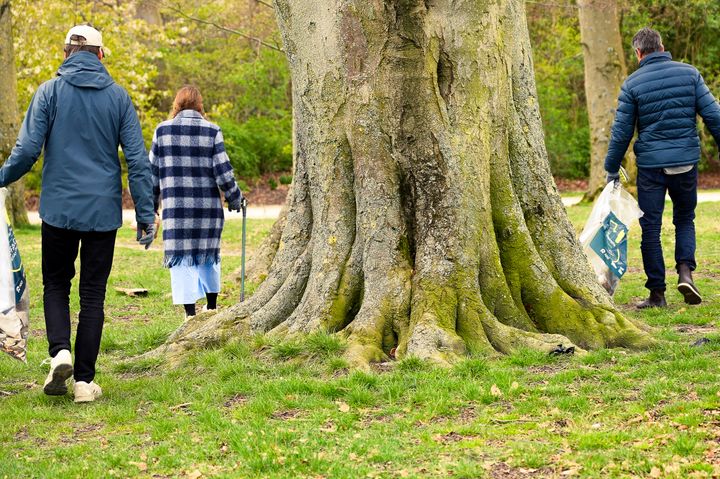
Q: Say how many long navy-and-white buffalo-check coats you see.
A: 1